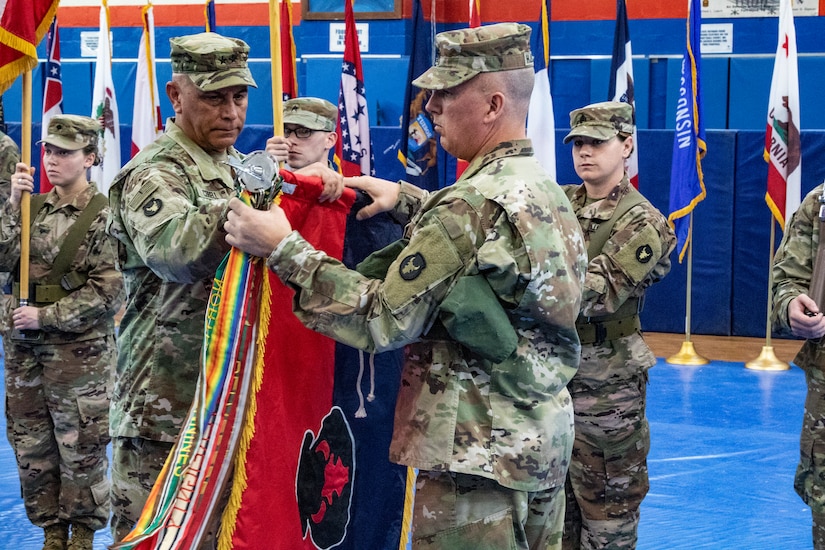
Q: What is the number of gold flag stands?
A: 2